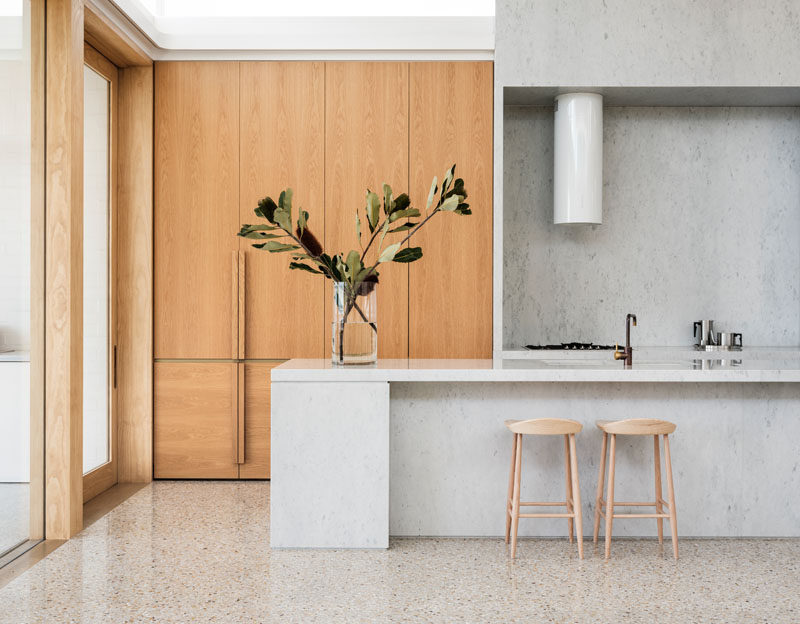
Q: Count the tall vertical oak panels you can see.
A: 4